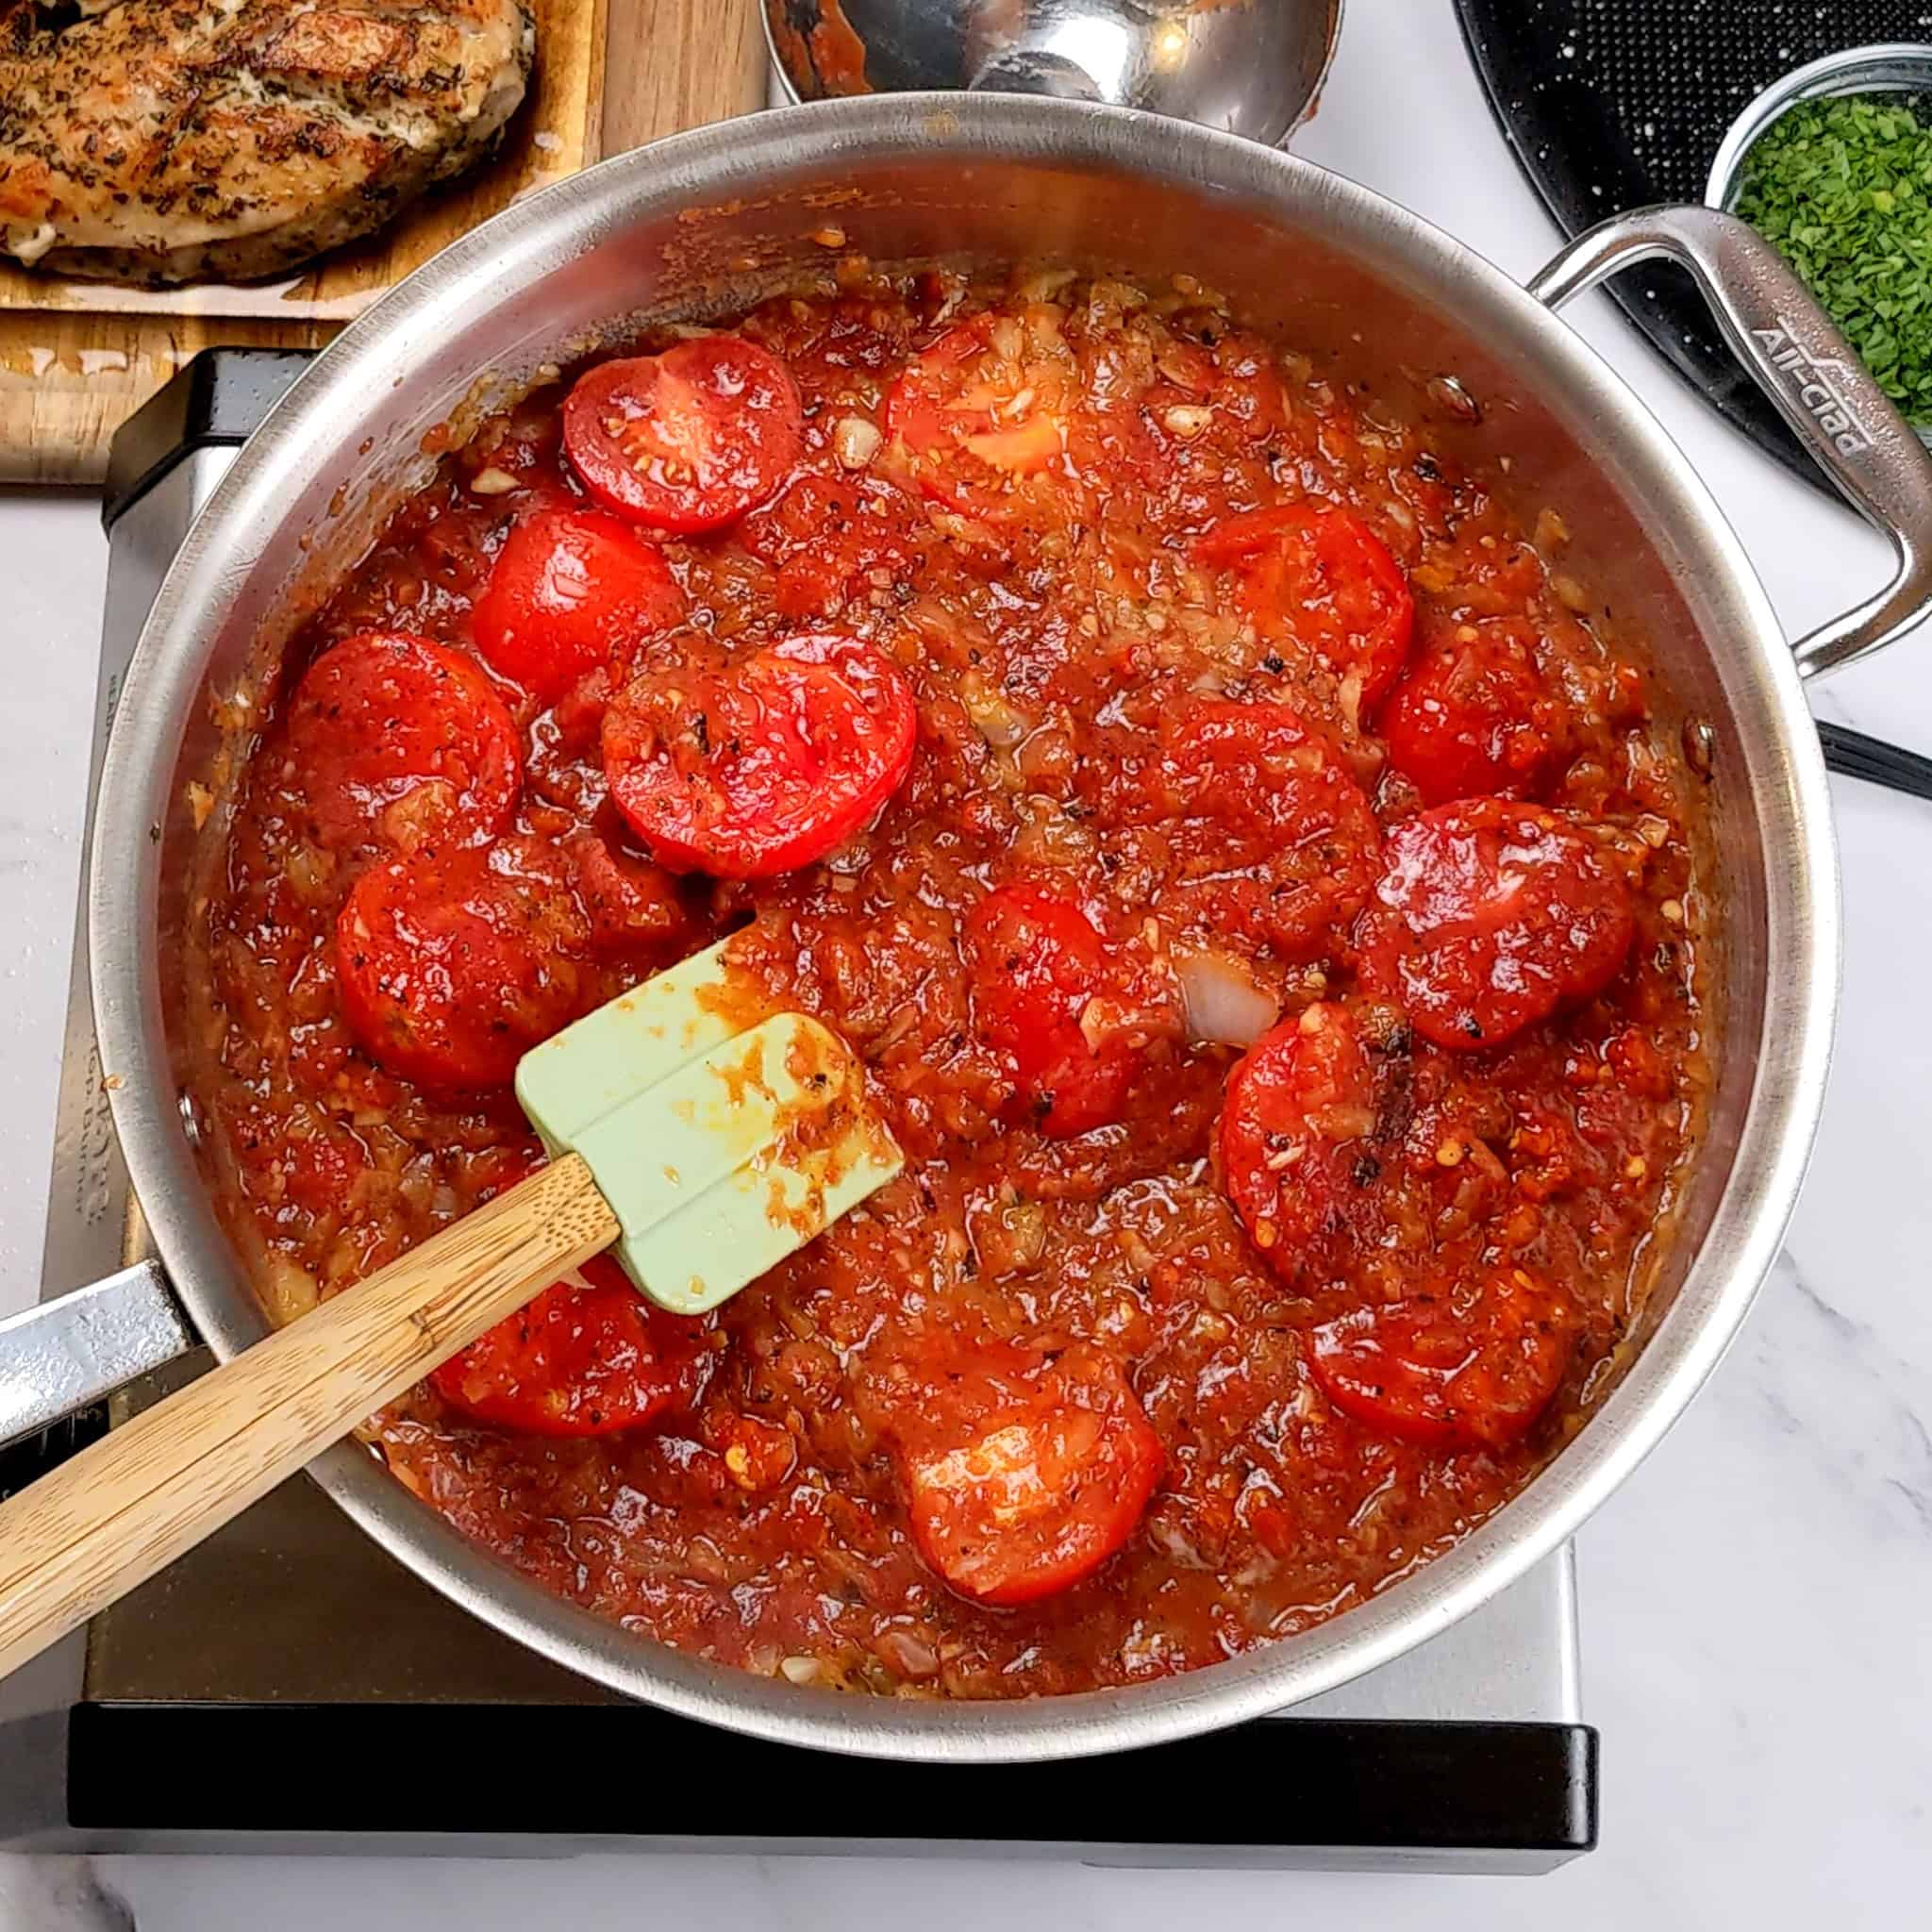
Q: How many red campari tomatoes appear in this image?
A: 15